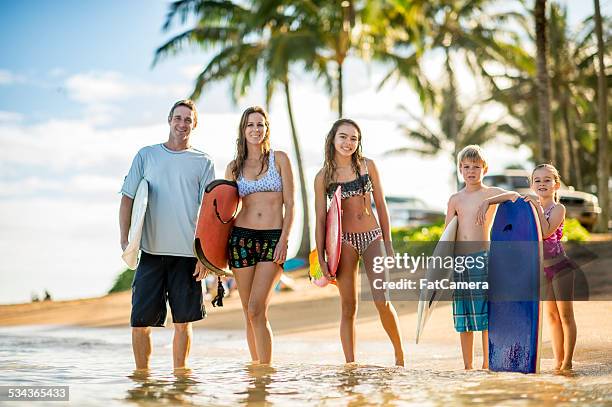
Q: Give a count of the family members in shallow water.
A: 5